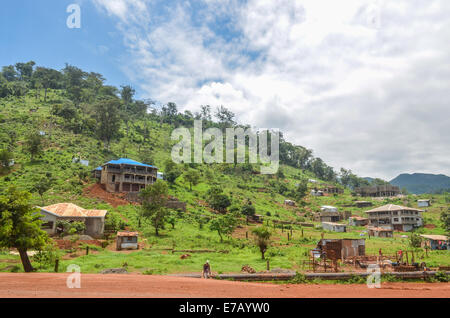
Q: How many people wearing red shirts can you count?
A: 2